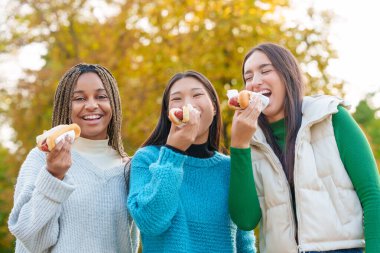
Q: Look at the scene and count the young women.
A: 3